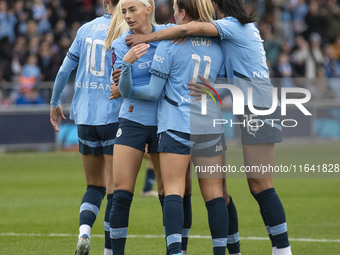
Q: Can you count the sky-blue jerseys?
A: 4